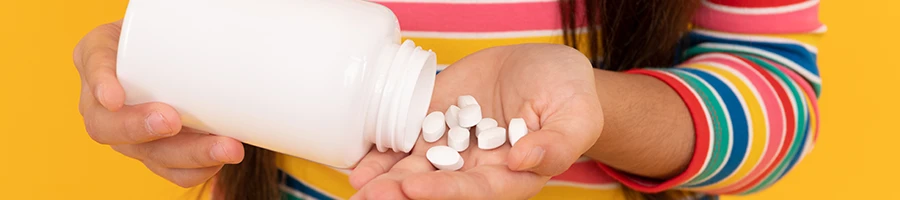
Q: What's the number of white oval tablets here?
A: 9